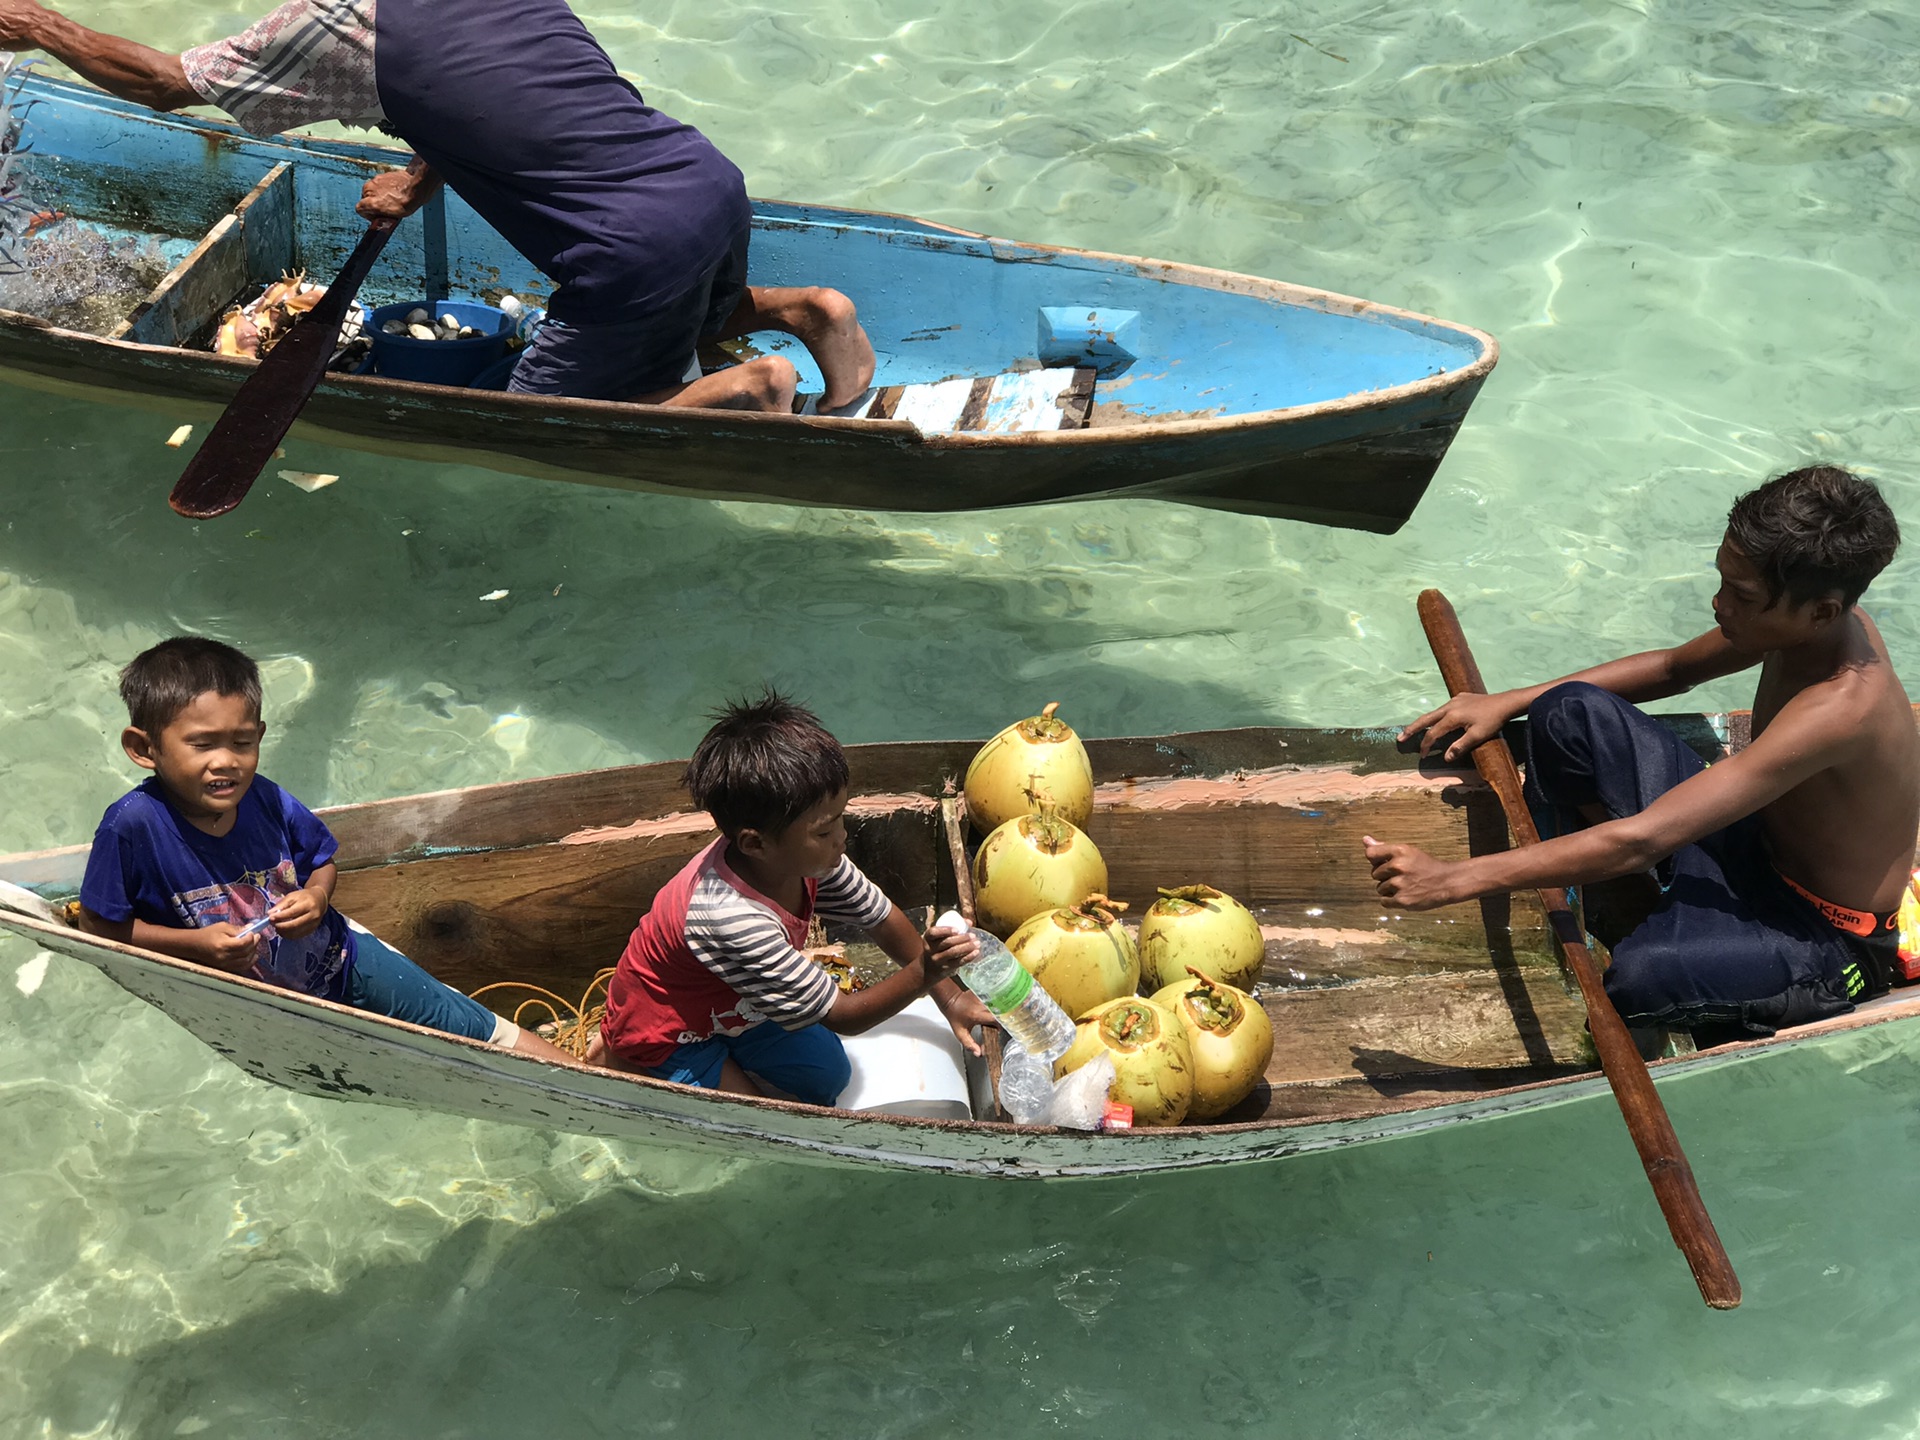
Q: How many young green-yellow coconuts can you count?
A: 6